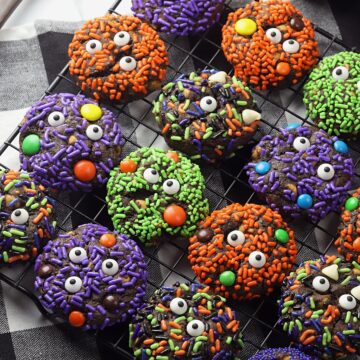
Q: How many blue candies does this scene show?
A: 4